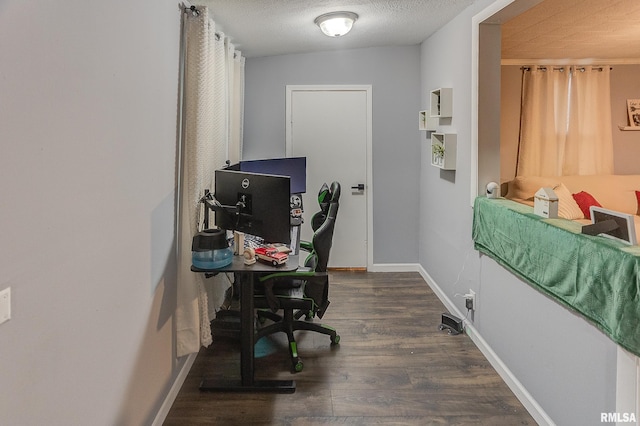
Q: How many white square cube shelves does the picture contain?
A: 3